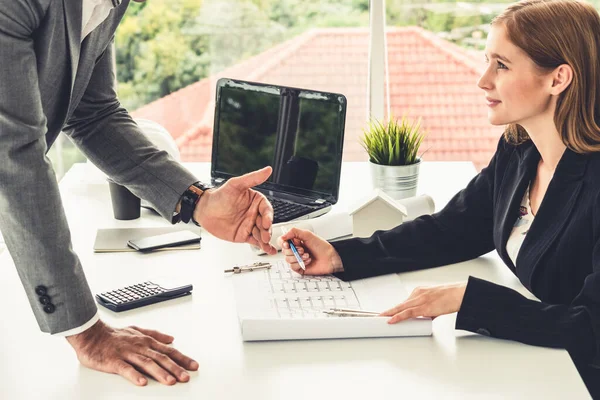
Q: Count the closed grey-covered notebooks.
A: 1